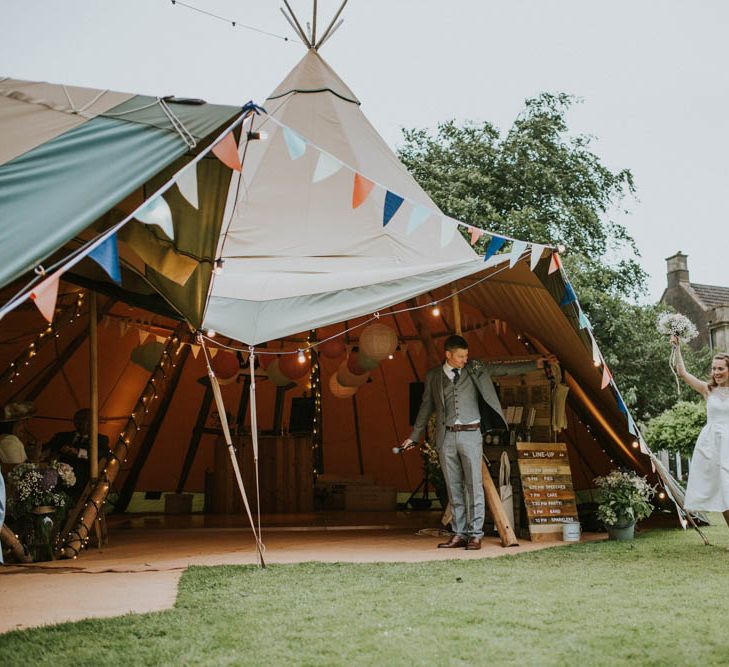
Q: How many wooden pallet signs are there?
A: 1